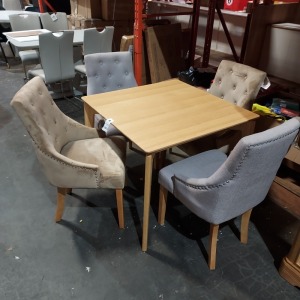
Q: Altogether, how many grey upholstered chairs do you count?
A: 2